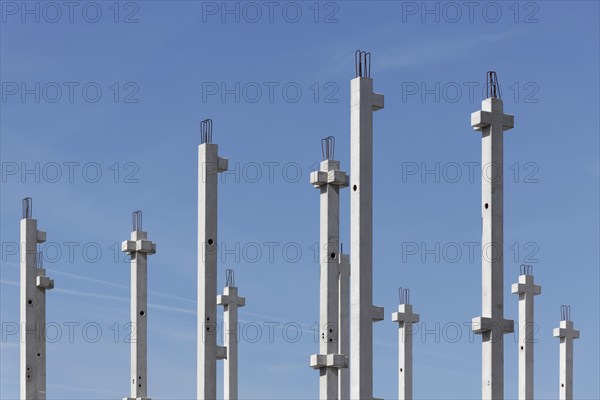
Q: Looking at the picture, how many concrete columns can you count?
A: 12